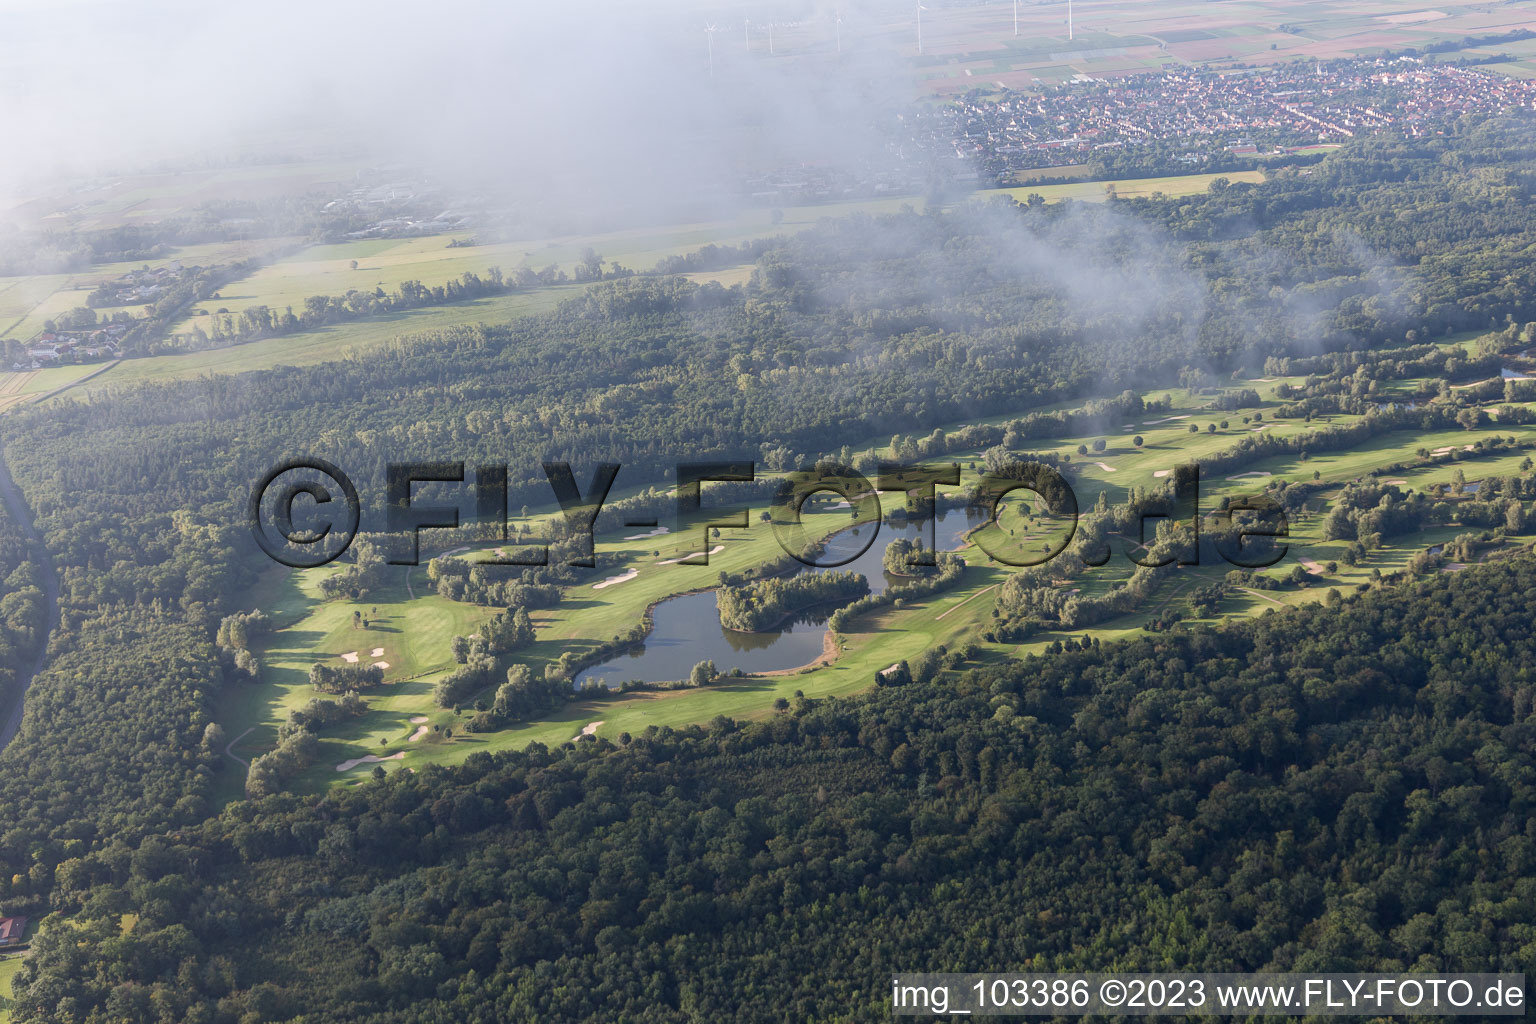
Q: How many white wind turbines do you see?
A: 7